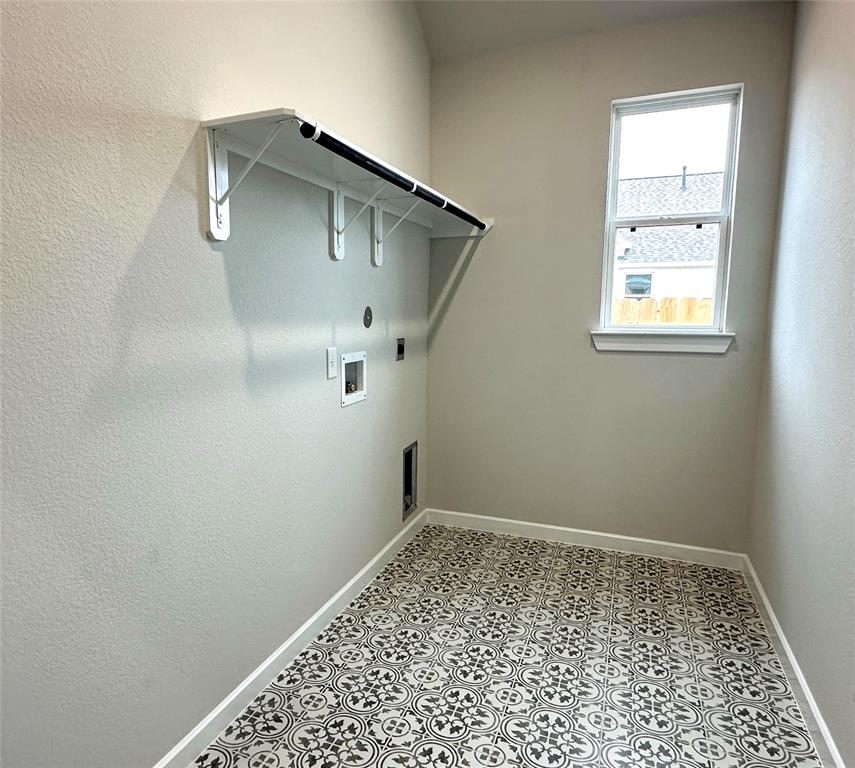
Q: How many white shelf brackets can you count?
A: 3